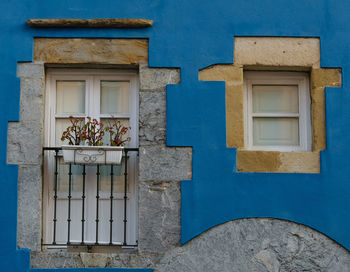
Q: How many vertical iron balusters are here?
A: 6